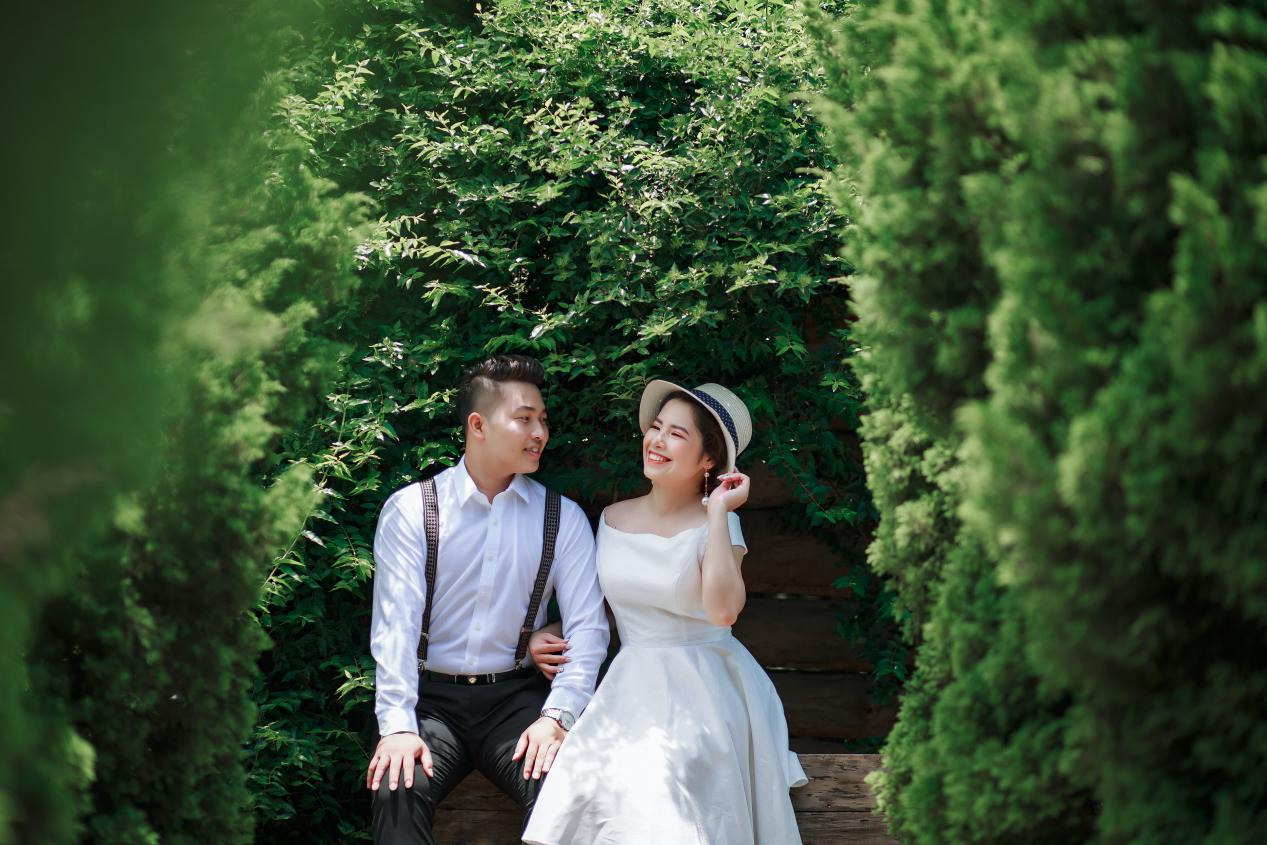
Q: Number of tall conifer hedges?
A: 2